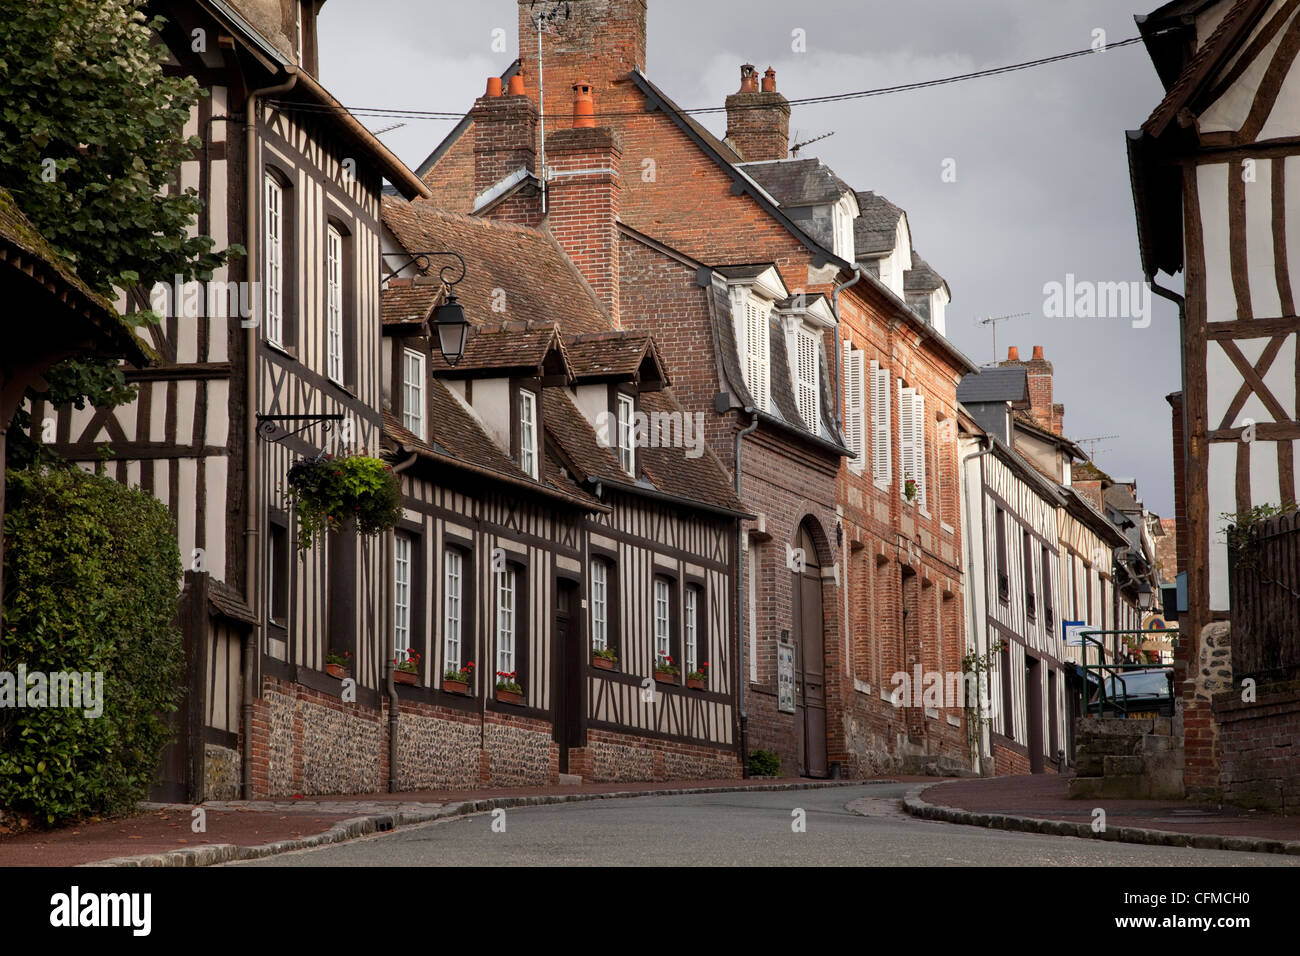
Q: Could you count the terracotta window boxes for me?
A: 7